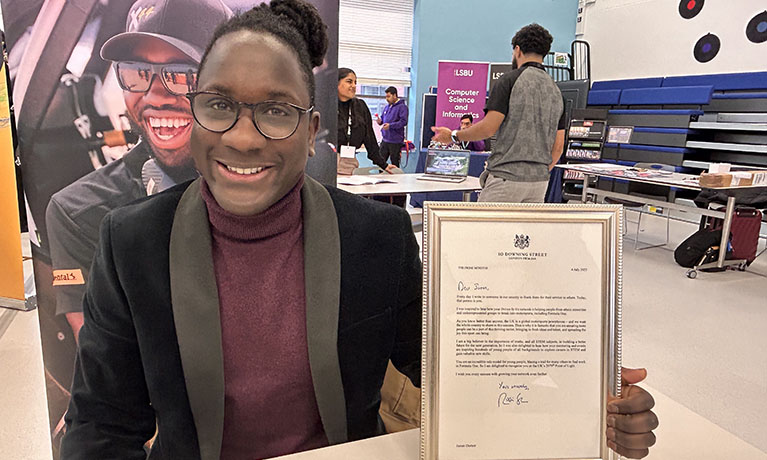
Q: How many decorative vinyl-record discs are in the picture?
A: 3